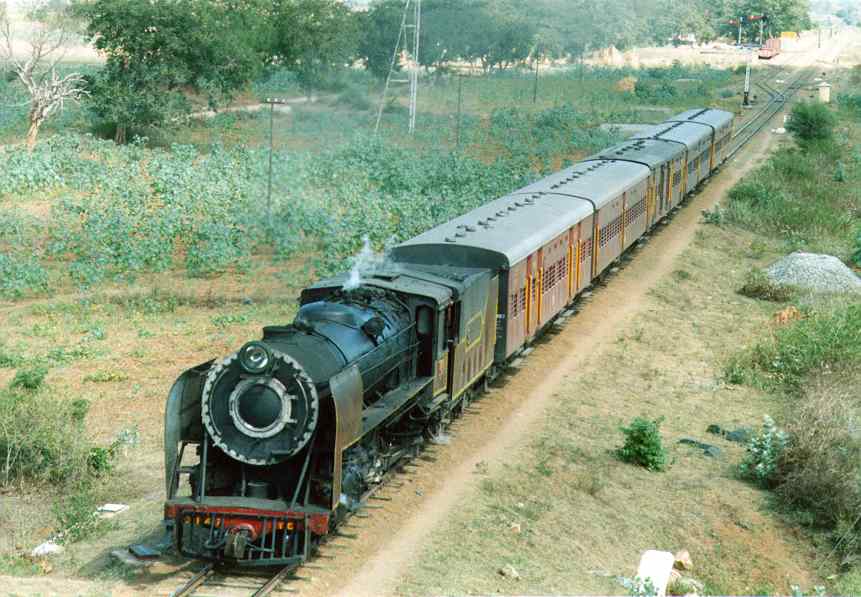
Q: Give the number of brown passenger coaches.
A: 5